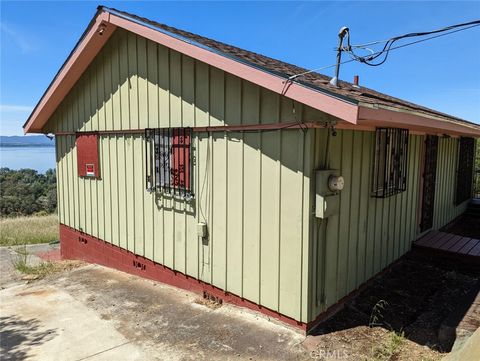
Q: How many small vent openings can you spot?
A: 3